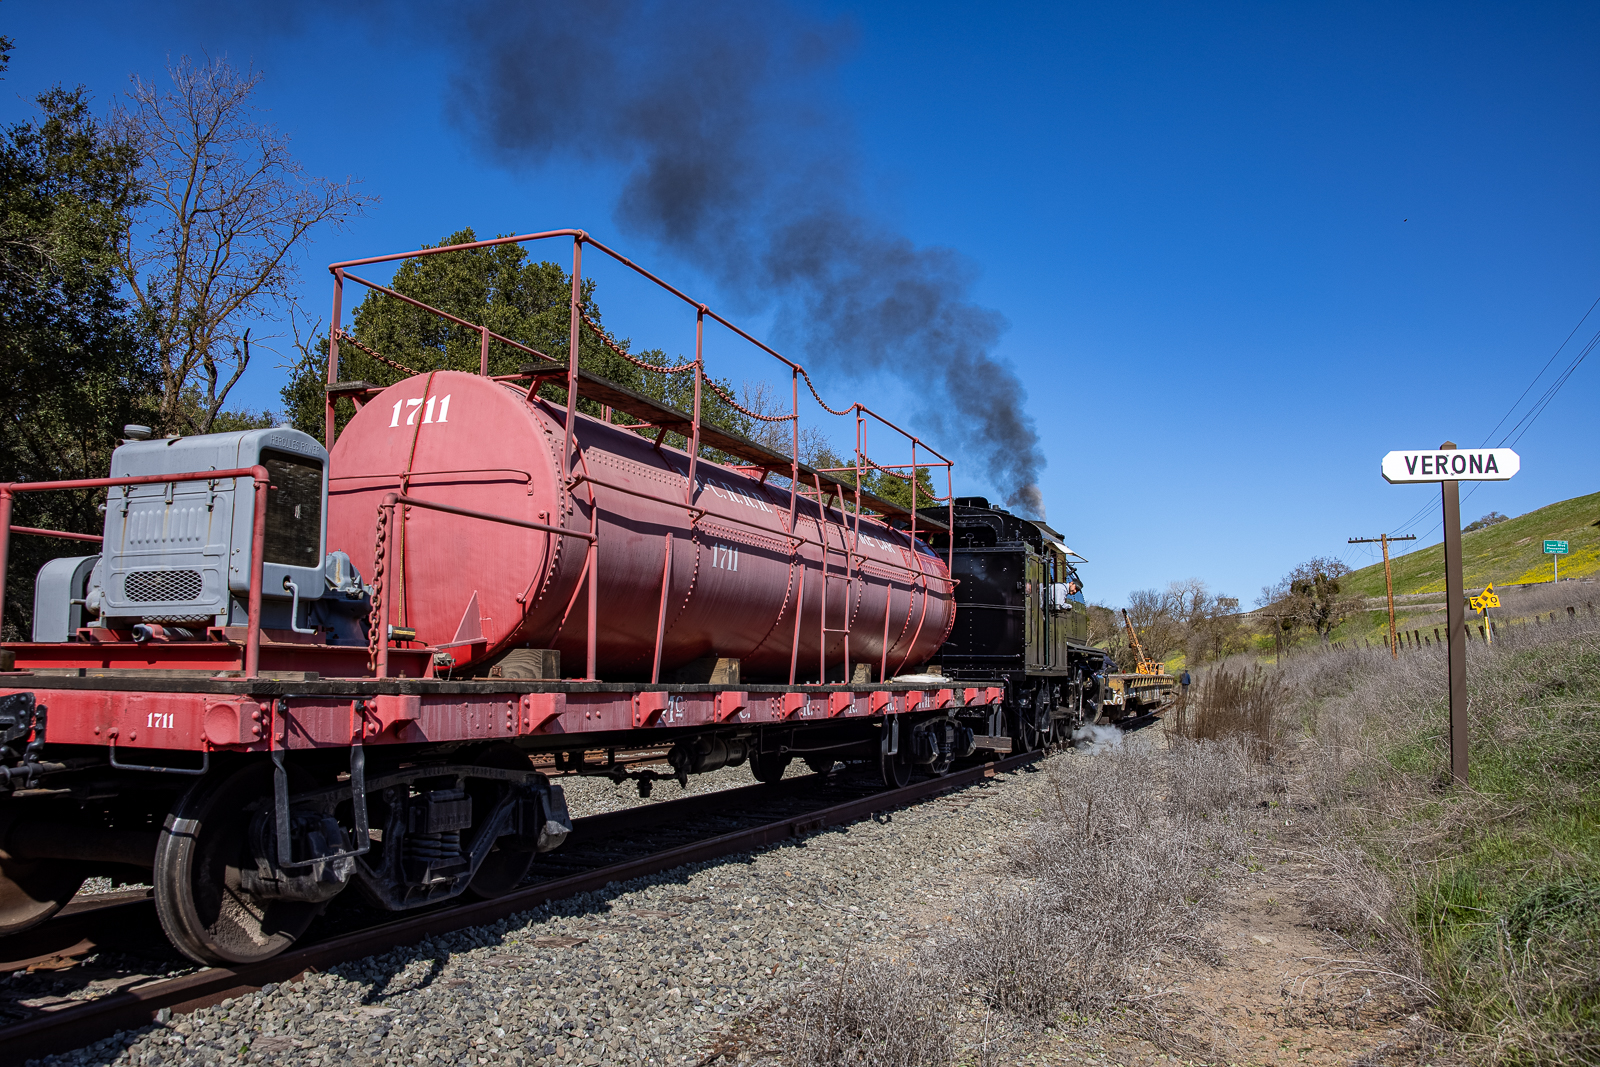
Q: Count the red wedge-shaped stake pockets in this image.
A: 11